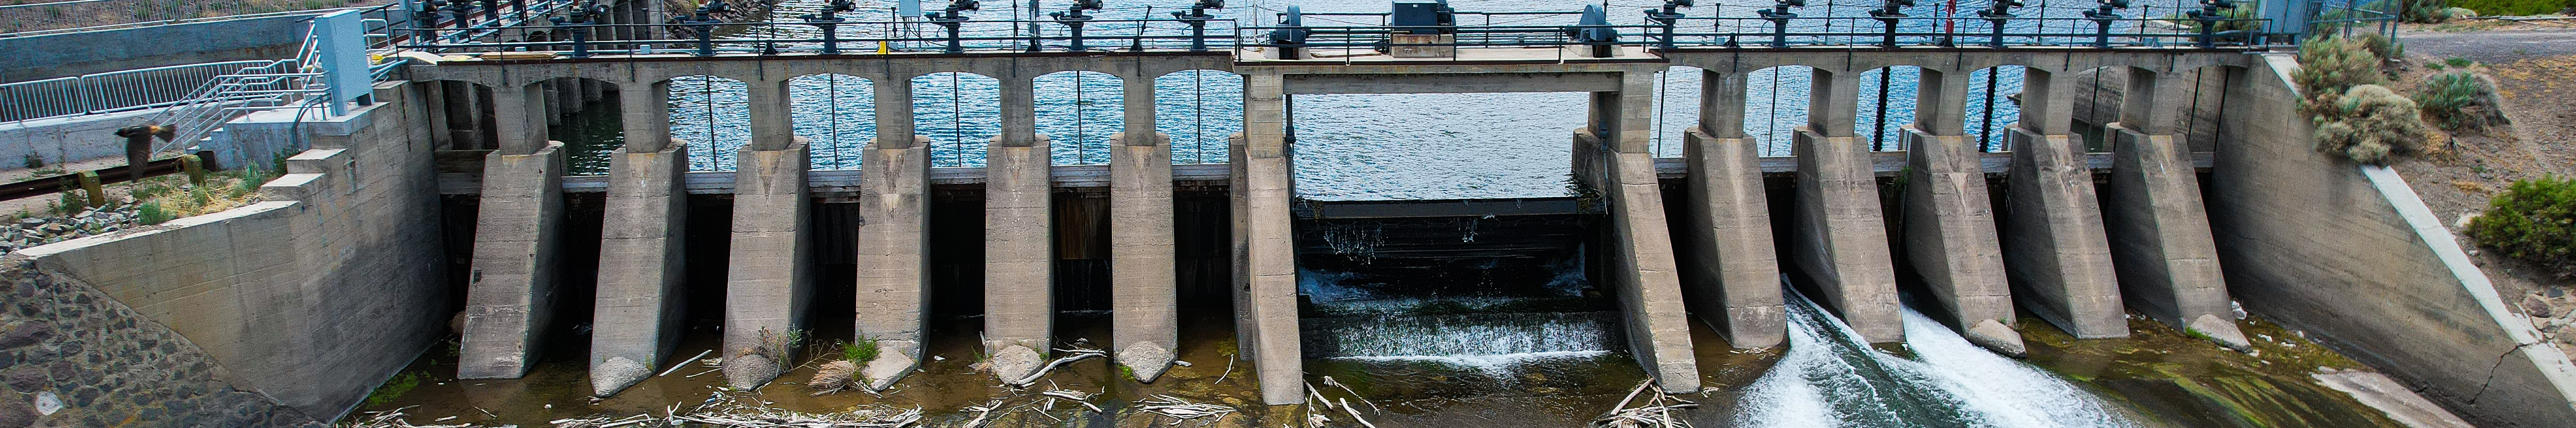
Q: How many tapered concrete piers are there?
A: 13